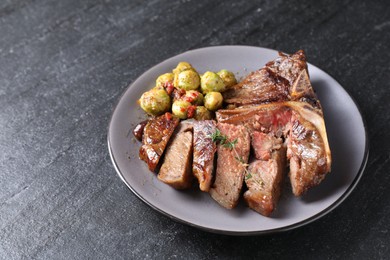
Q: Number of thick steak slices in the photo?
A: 5